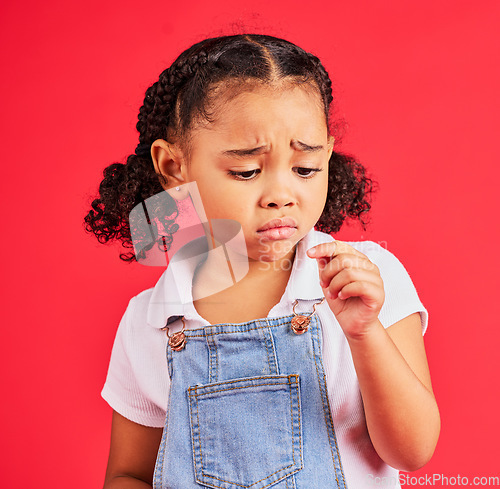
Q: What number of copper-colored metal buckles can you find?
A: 2